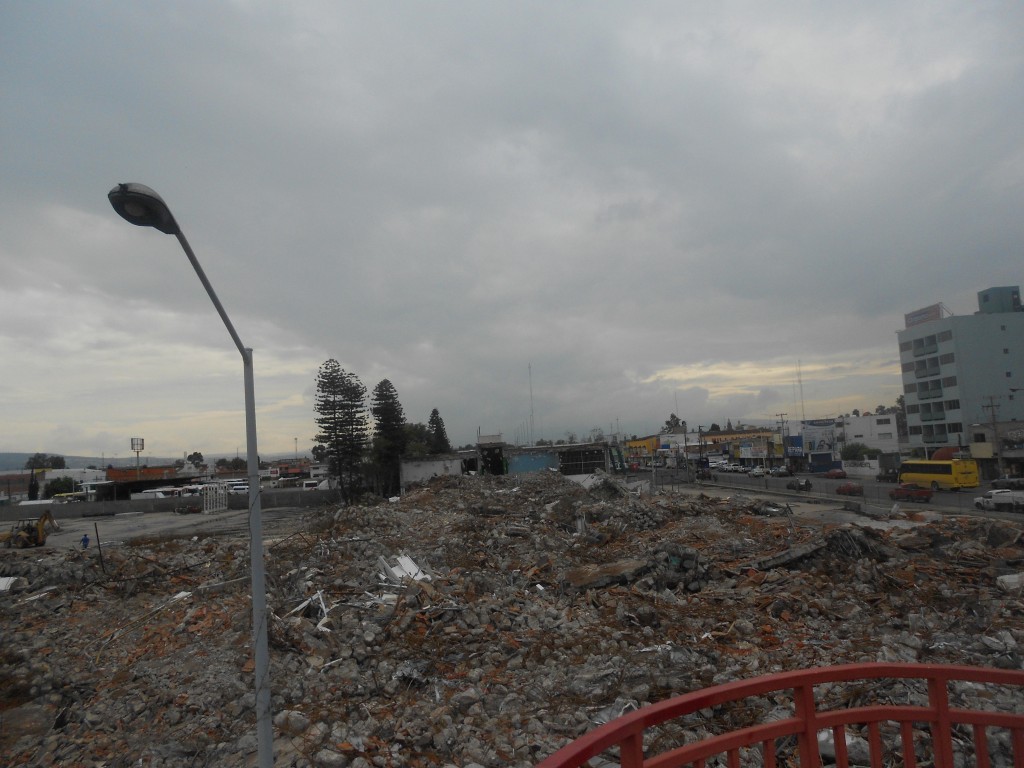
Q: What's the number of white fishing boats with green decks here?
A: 0